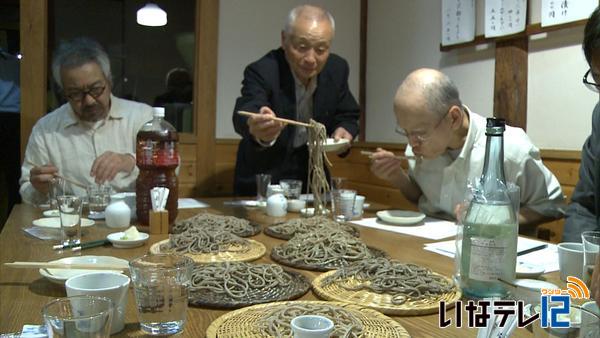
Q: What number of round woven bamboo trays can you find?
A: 7